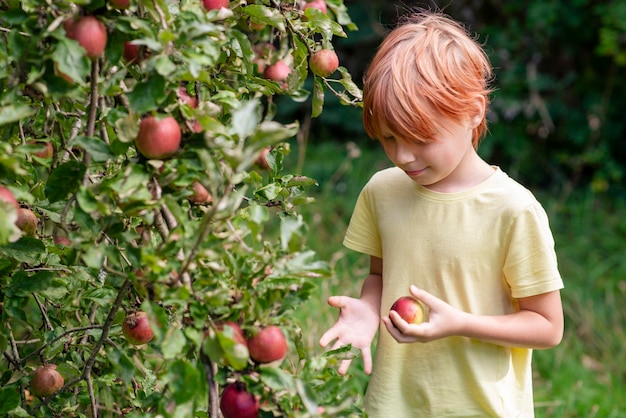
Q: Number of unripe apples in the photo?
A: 0